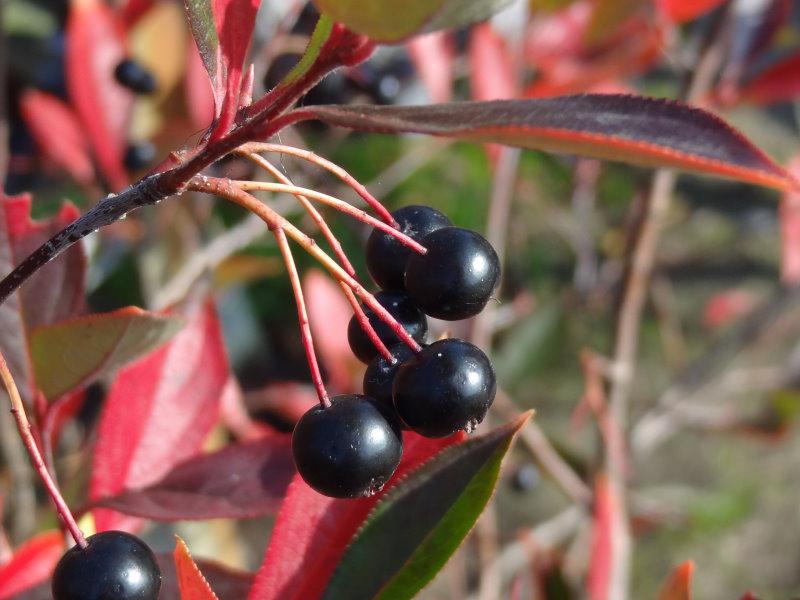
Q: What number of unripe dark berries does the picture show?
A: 0